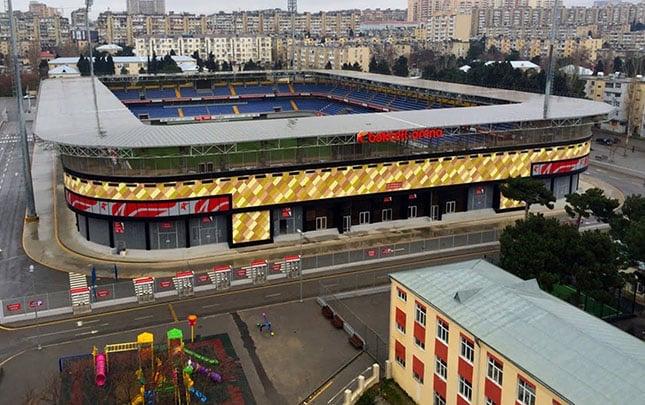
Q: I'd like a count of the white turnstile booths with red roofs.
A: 6